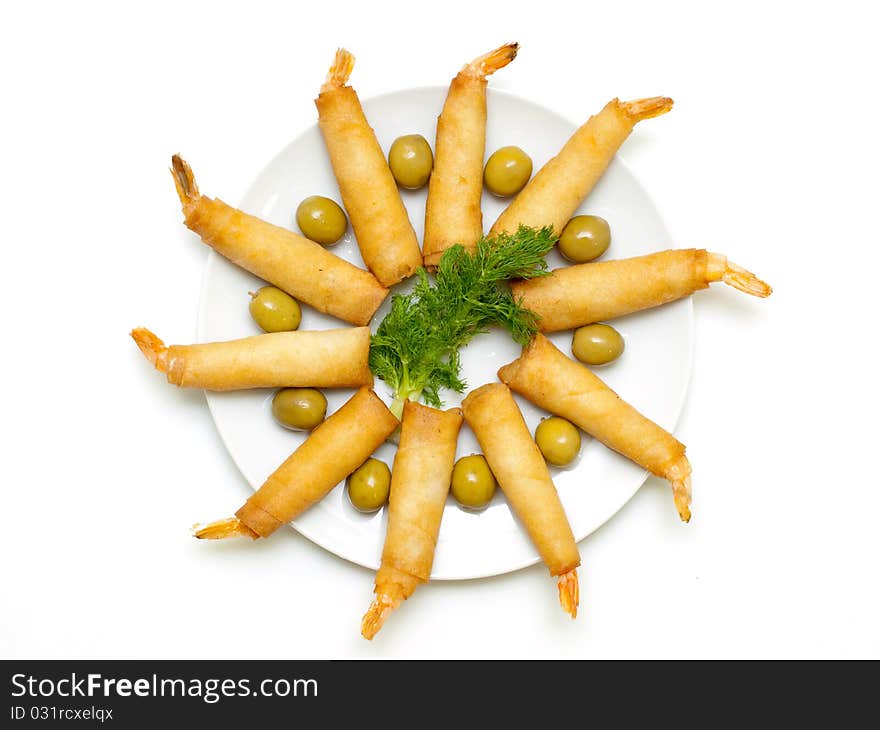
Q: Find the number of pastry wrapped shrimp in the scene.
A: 10